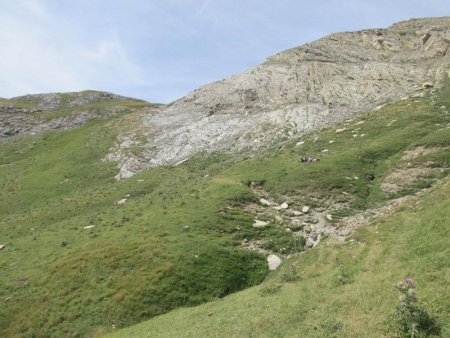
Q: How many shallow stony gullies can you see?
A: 1